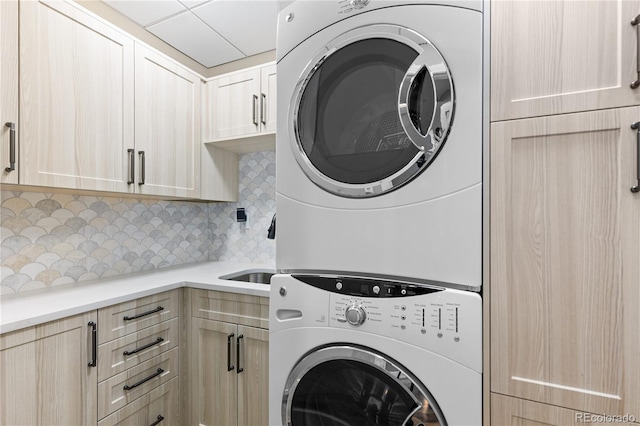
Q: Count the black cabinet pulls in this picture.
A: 14